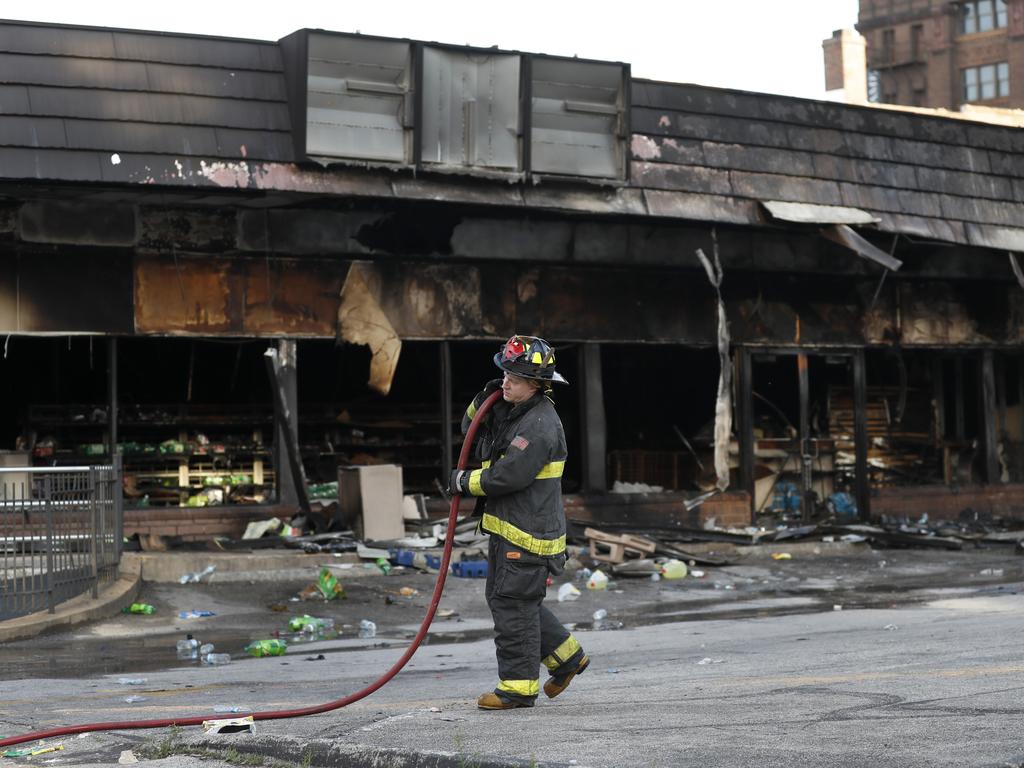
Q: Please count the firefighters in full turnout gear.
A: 1